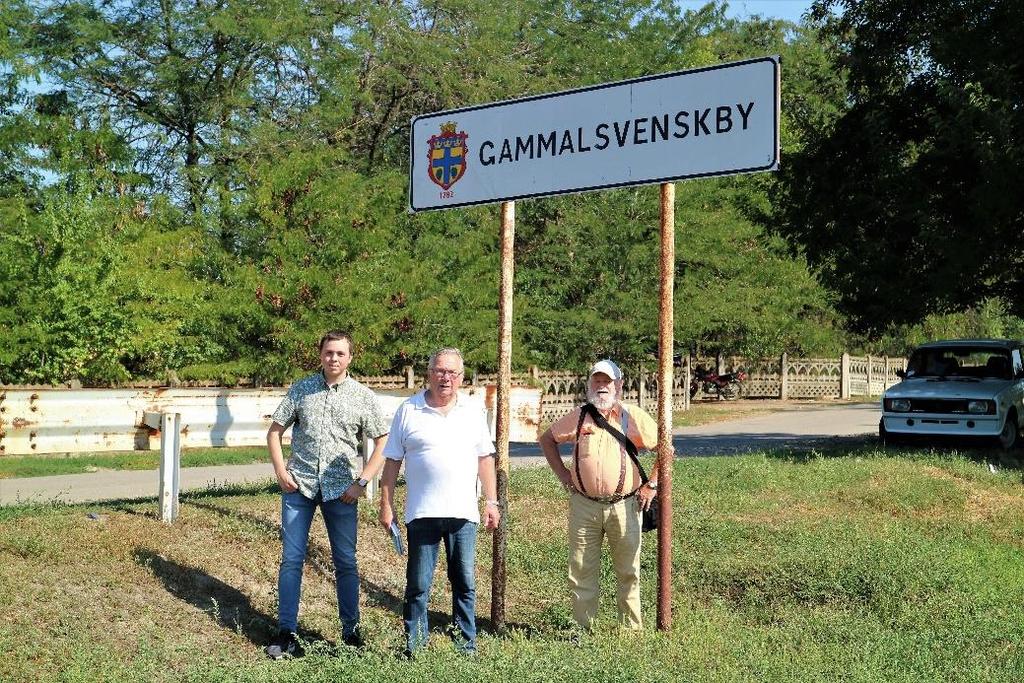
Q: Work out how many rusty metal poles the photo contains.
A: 2